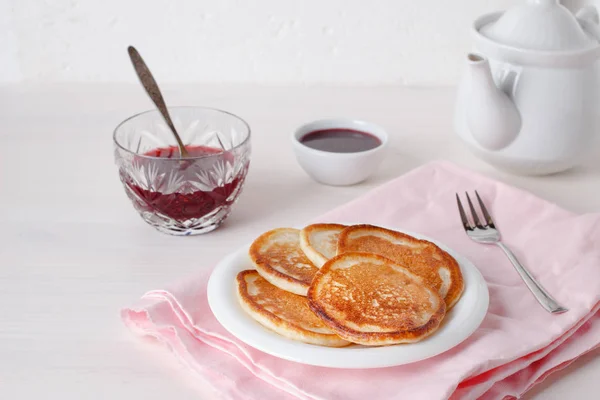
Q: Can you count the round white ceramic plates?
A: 1